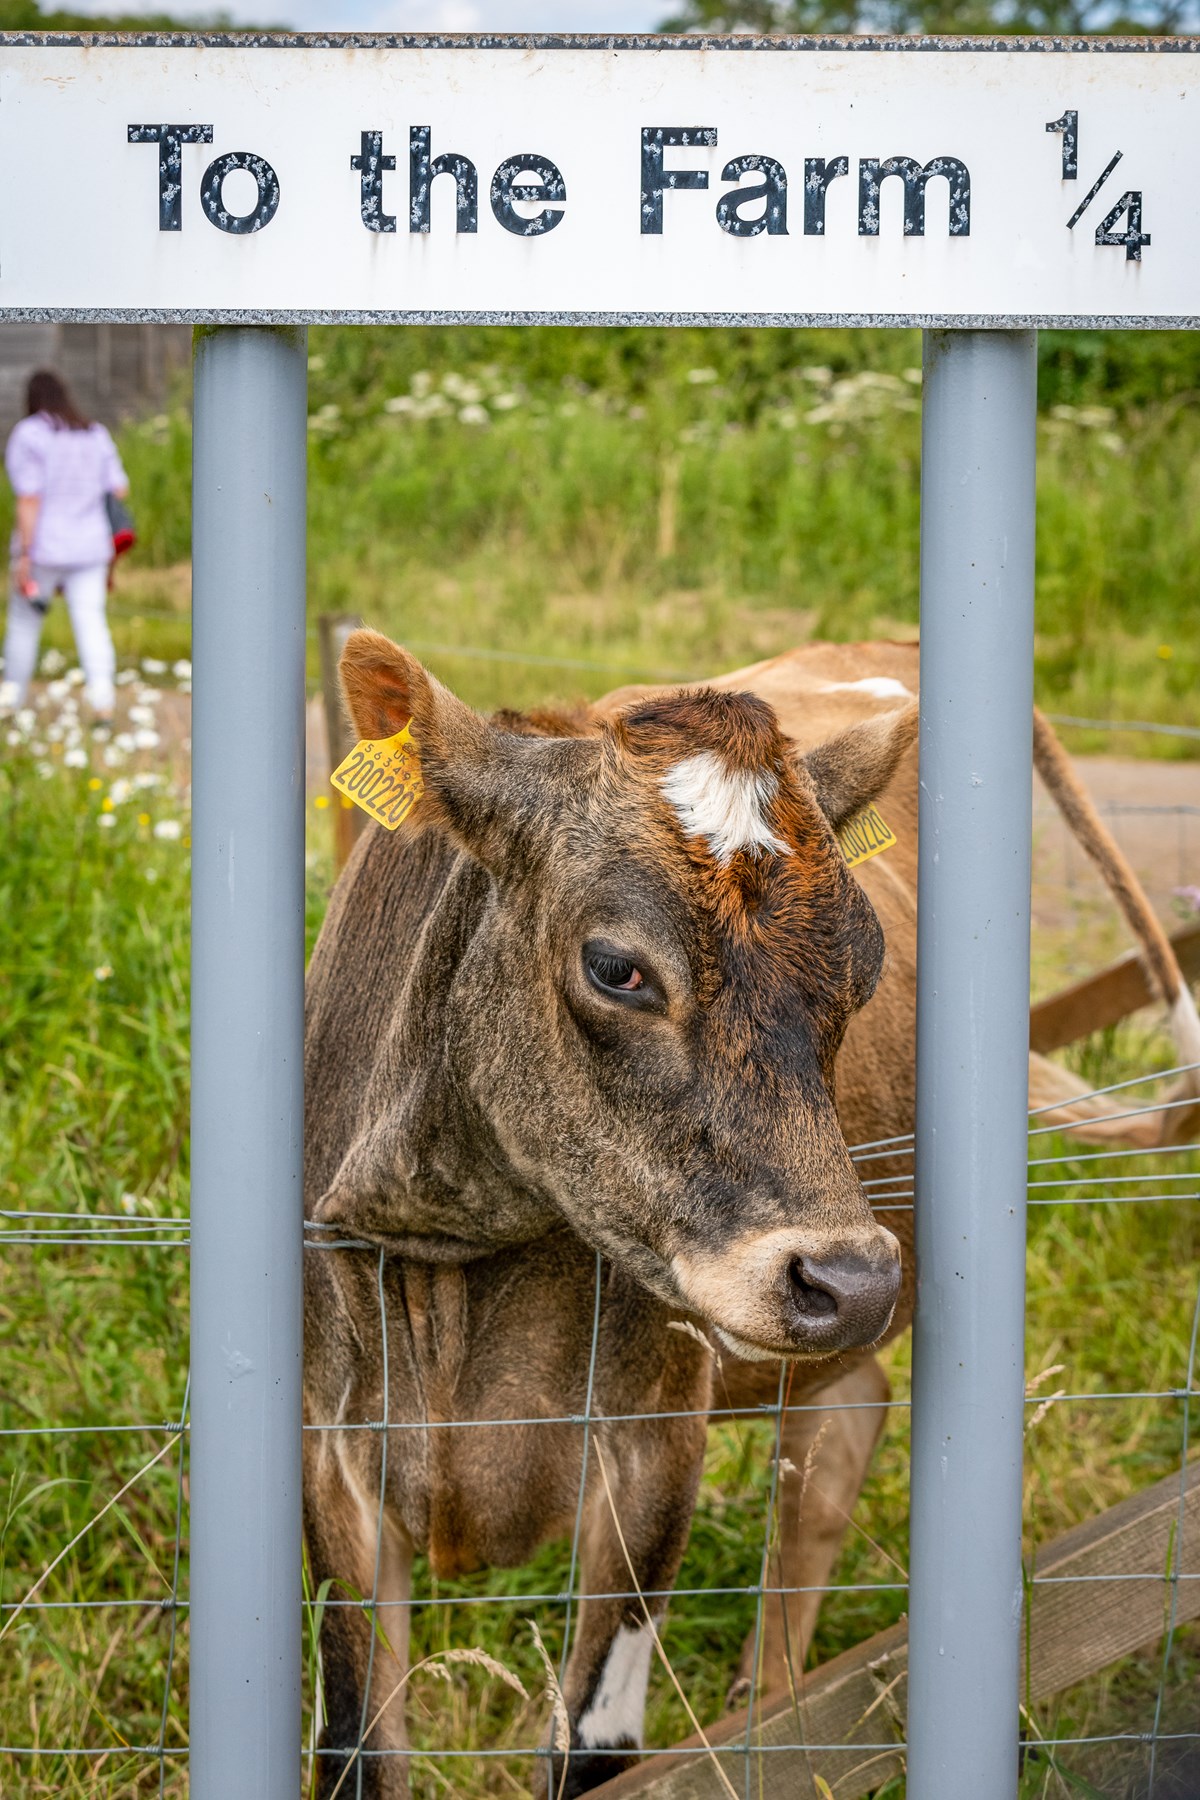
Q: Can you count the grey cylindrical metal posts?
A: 2